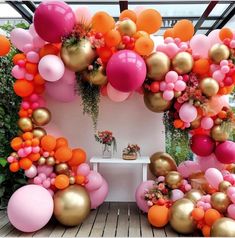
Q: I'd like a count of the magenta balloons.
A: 4